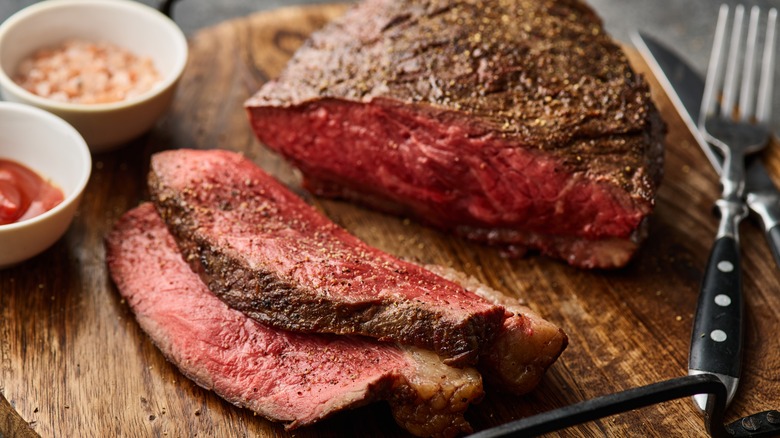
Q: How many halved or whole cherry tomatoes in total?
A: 0